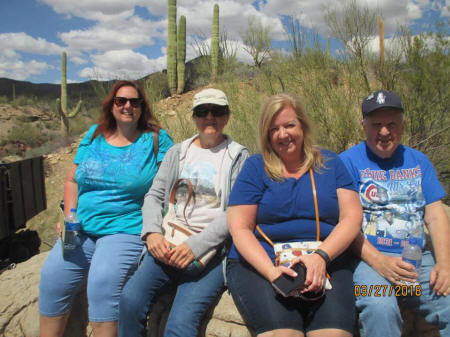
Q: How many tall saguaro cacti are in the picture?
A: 4